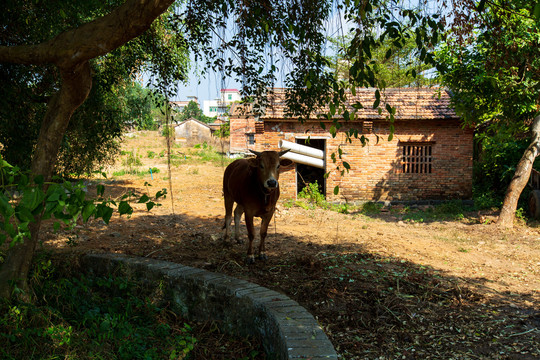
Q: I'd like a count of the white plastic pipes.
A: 2